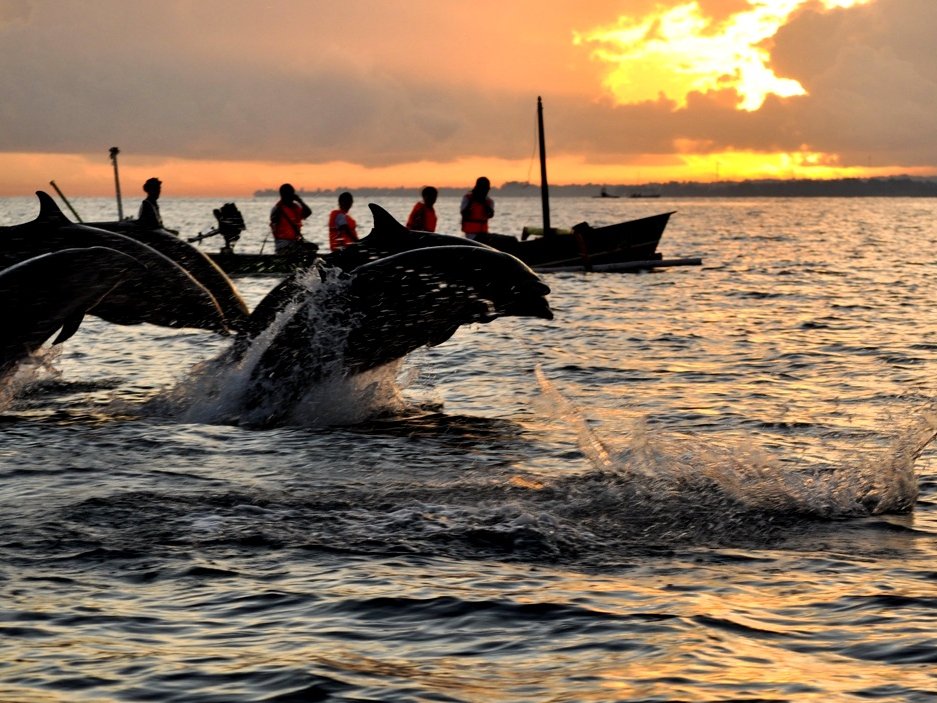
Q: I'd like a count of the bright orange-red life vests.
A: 4